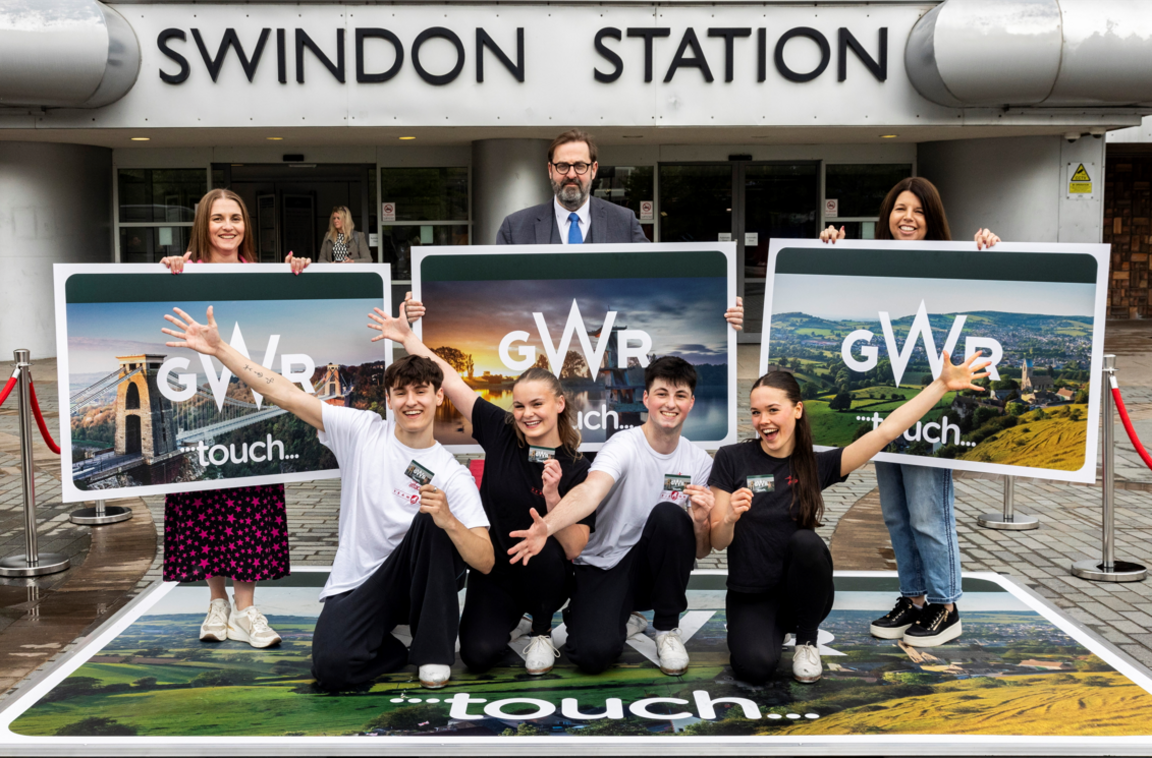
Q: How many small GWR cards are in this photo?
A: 4